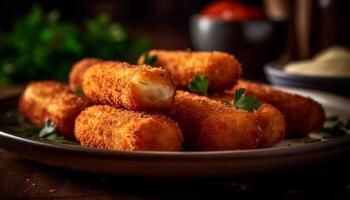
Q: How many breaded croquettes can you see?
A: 8